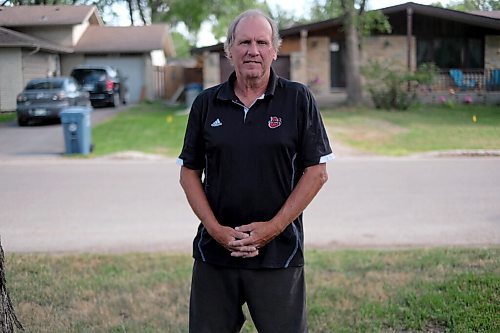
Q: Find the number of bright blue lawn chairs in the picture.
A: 2